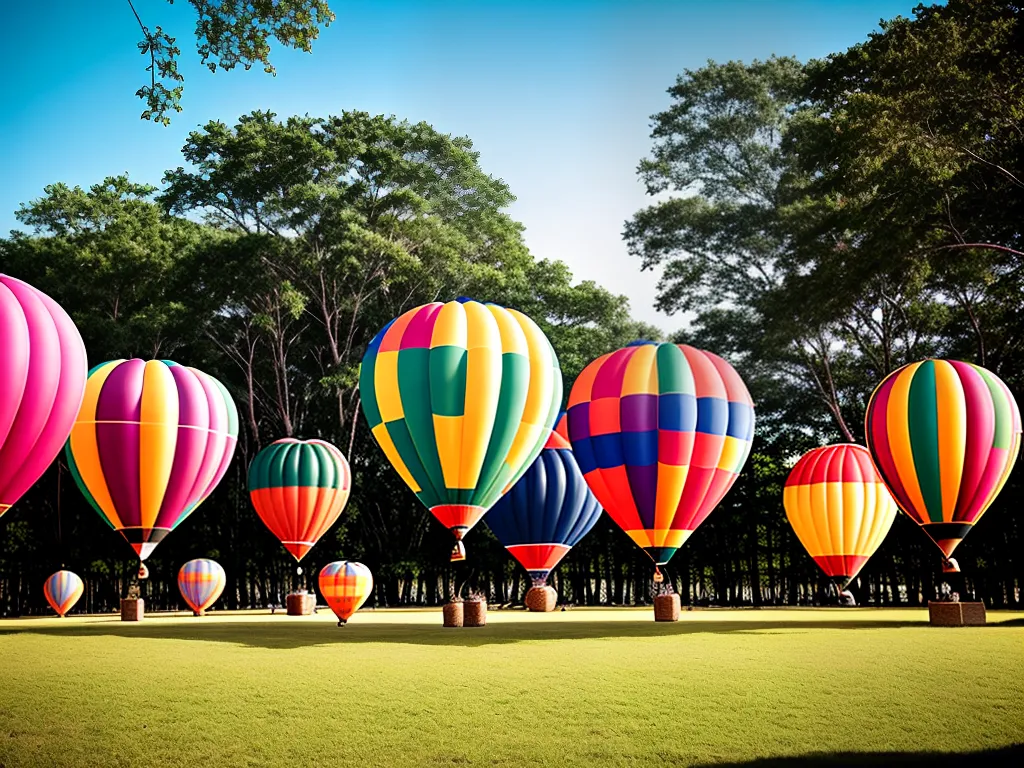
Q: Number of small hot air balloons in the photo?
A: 3